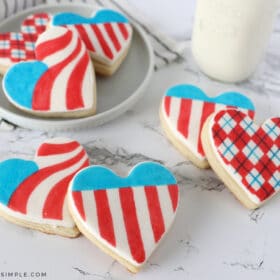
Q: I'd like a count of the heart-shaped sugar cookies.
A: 7